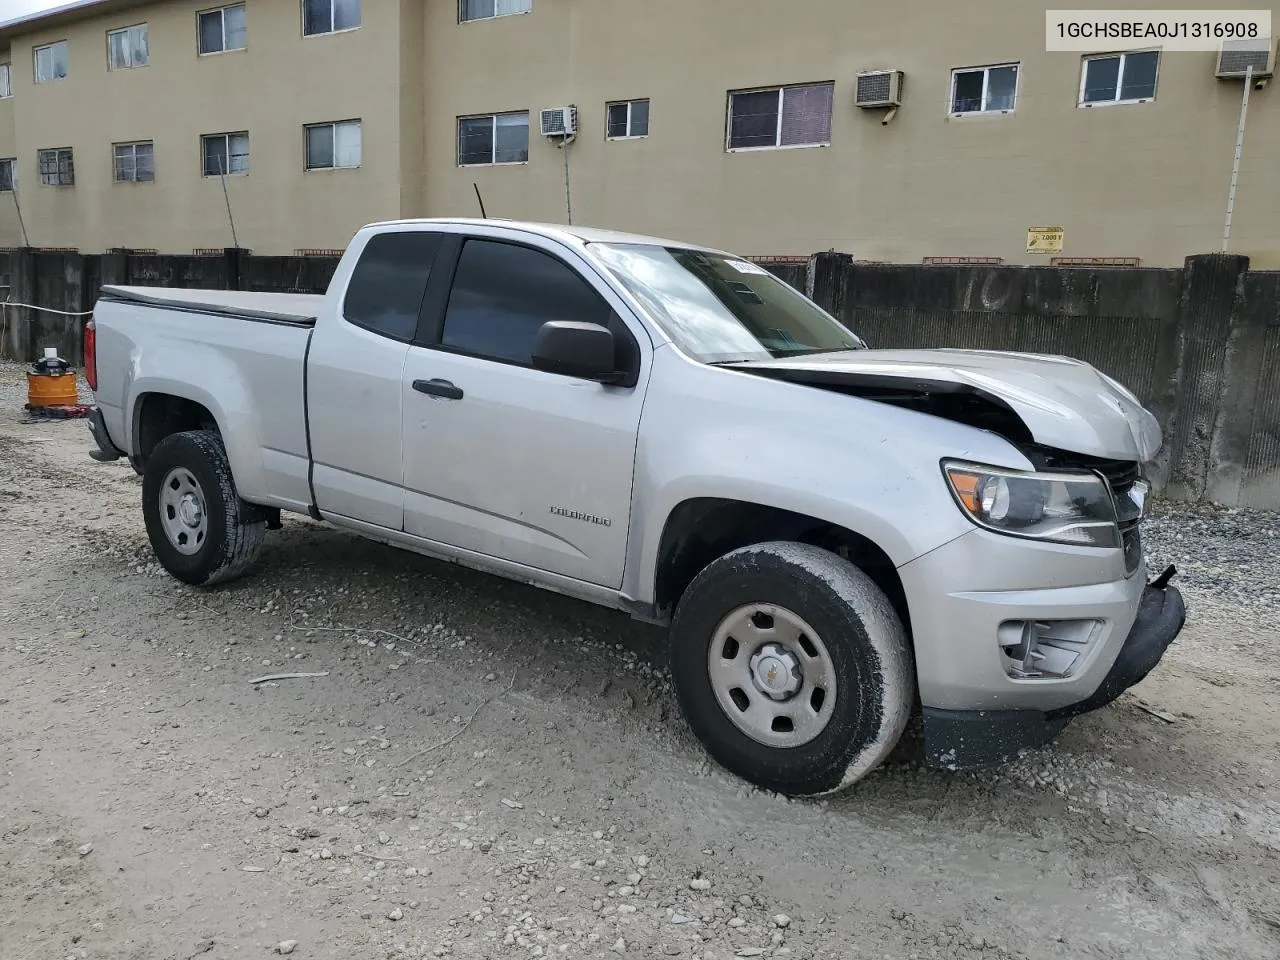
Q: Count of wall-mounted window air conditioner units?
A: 3